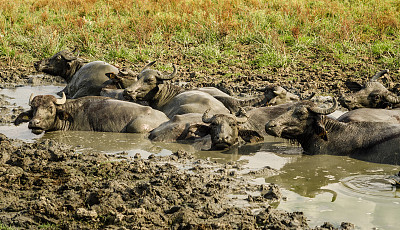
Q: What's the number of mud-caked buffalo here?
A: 8